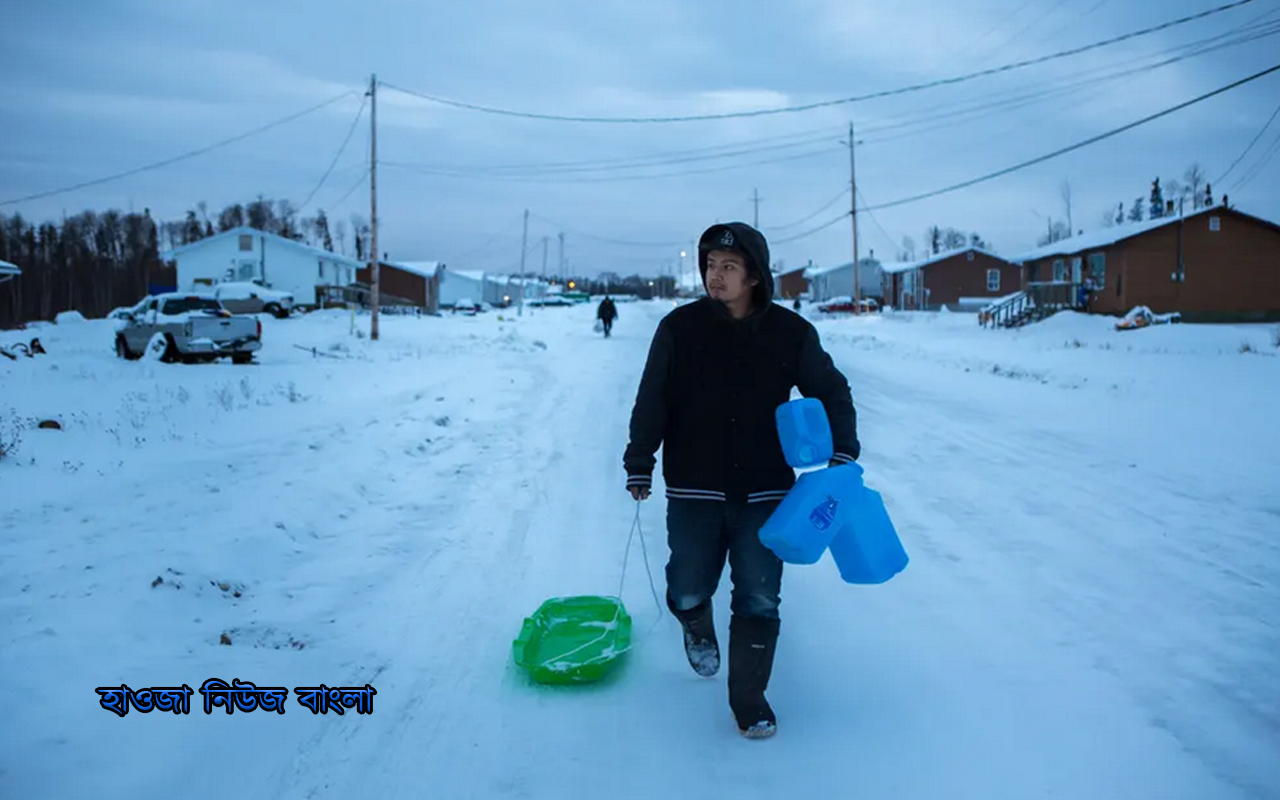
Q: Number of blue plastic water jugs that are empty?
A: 3